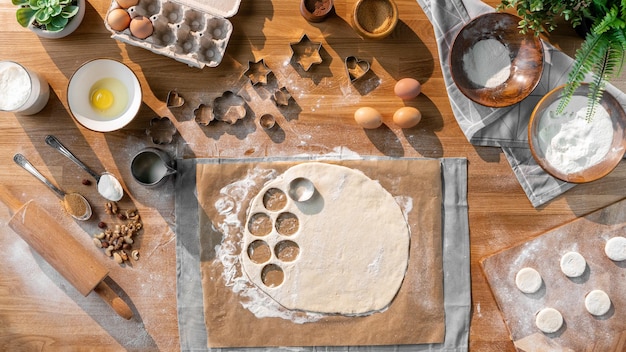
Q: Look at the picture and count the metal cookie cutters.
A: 10